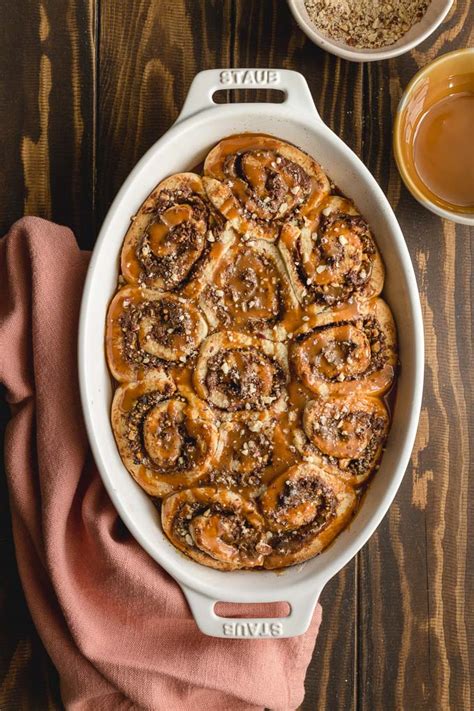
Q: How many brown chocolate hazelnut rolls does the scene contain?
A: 12